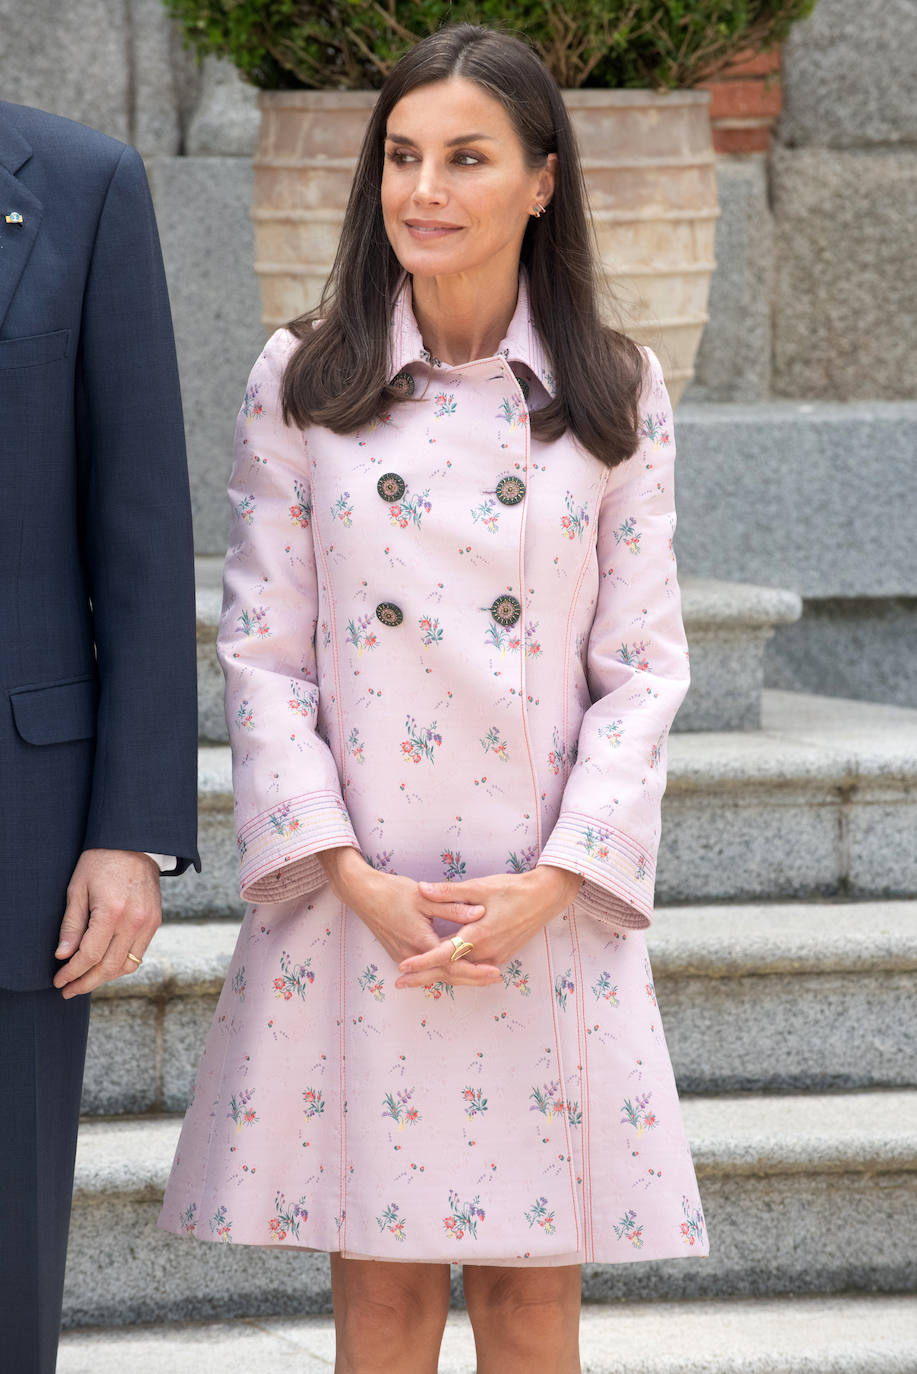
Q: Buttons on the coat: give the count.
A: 6